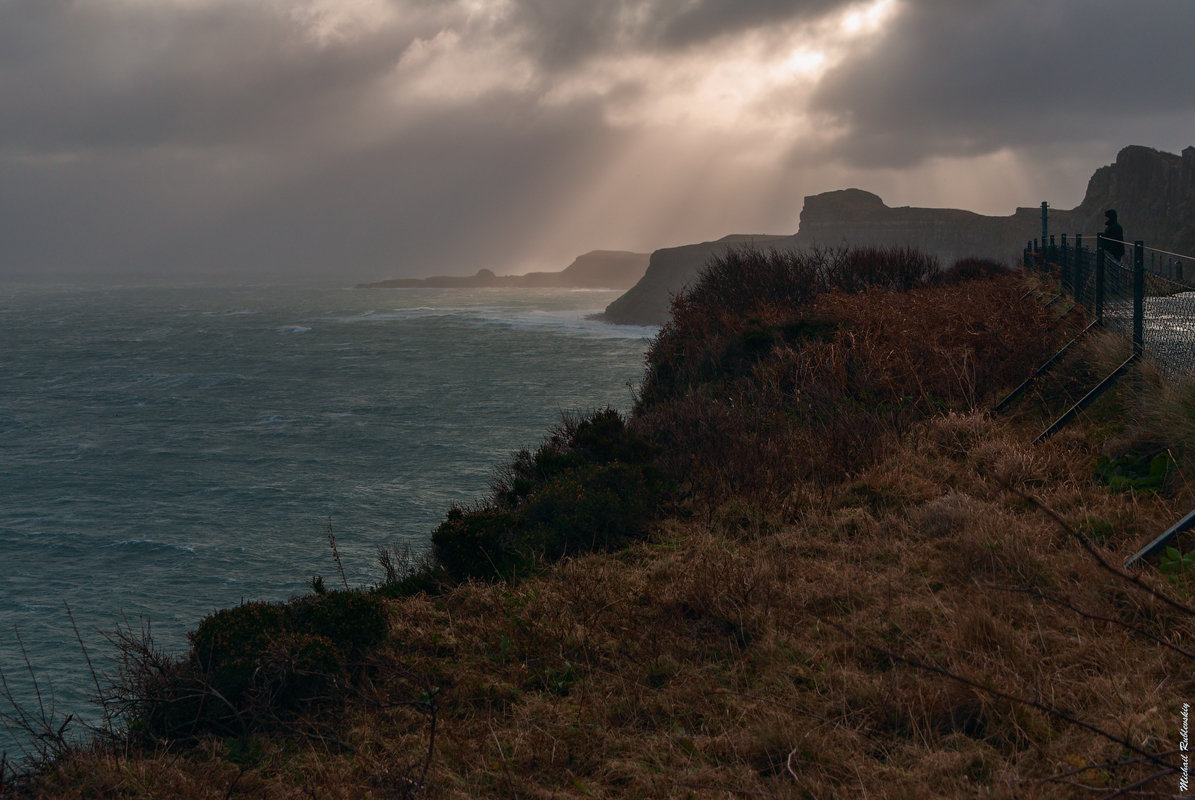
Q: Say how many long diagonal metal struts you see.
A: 3